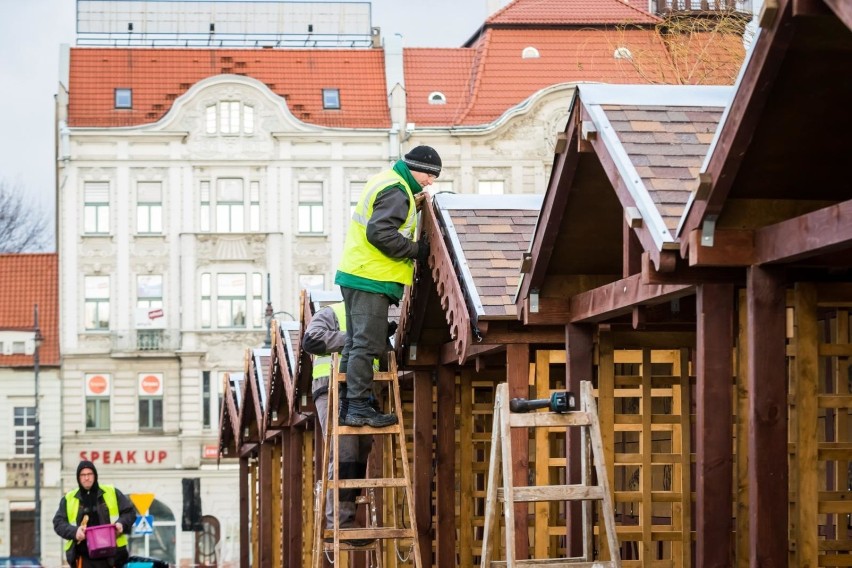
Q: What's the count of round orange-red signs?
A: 2